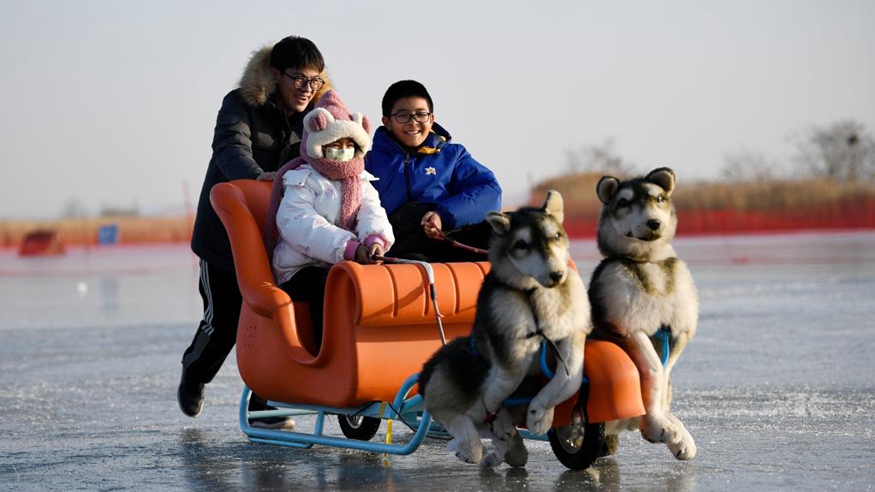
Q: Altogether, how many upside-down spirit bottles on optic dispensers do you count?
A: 0